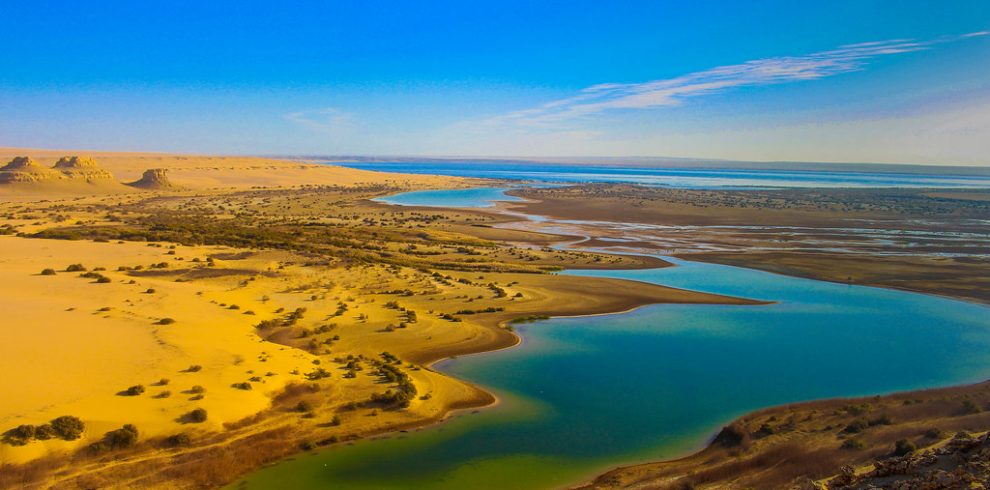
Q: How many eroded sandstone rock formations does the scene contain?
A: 3